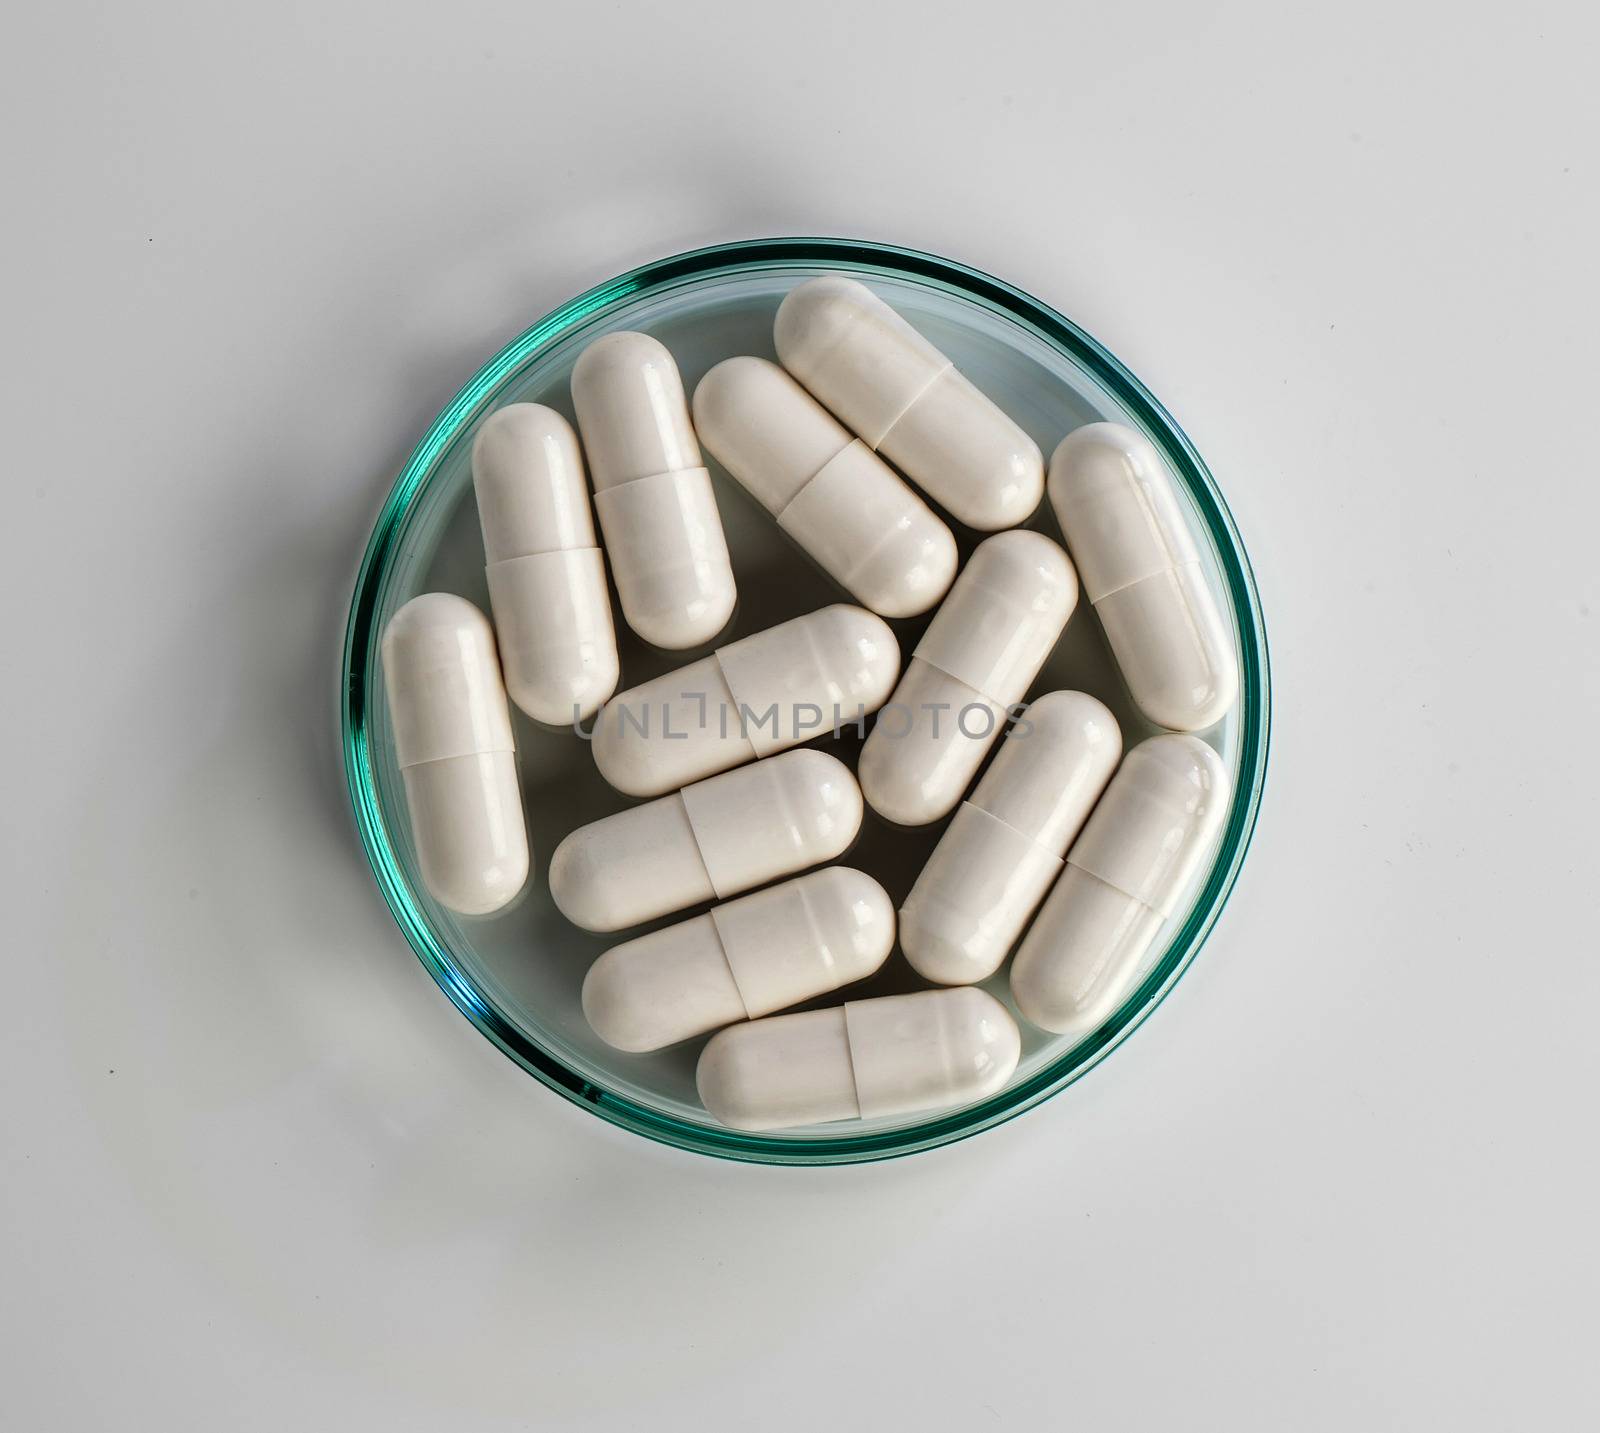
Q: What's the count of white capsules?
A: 13